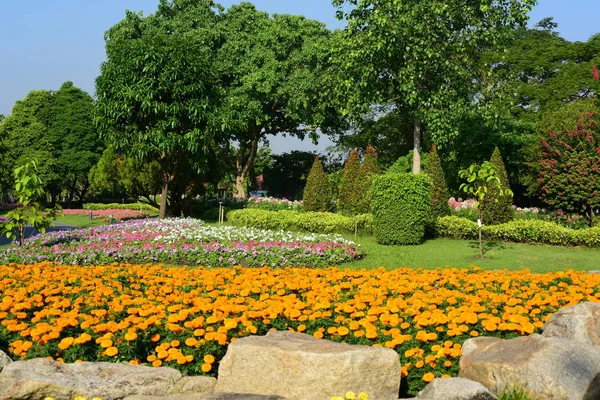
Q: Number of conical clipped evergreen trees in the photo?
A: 5